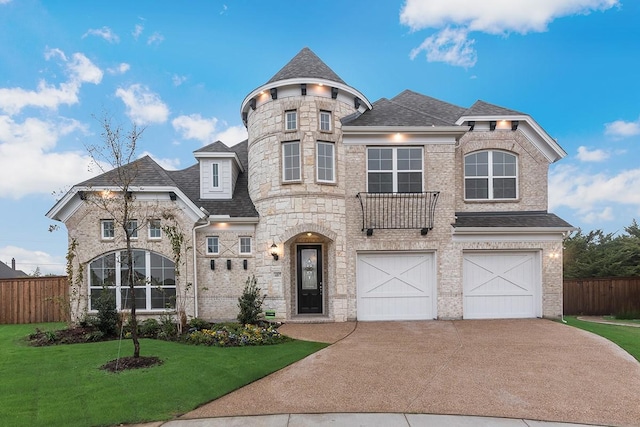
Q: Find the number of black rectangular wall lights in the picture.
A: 3